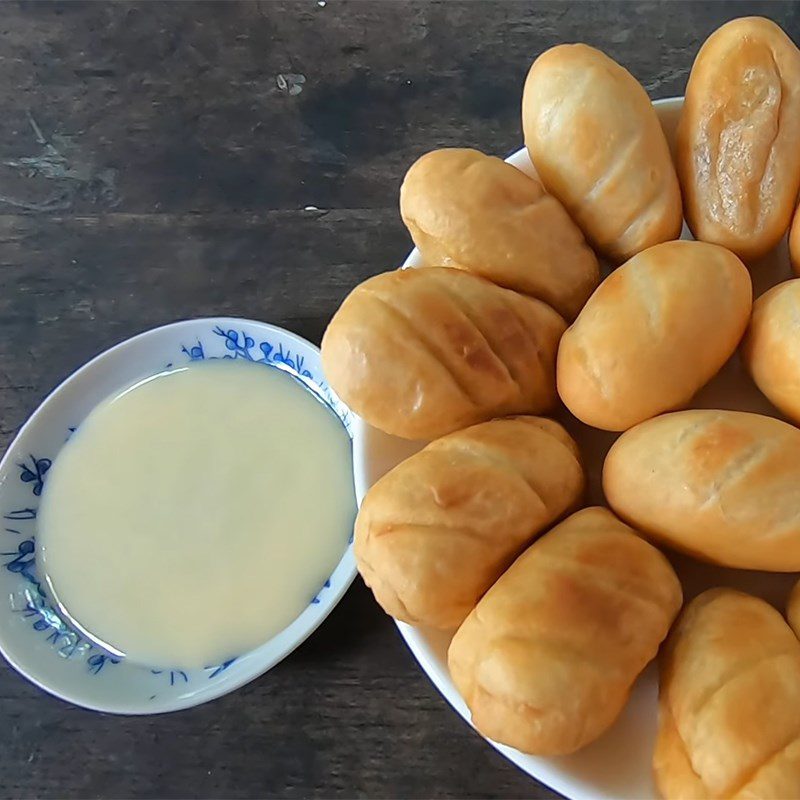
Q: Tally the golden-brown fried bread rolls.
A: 12